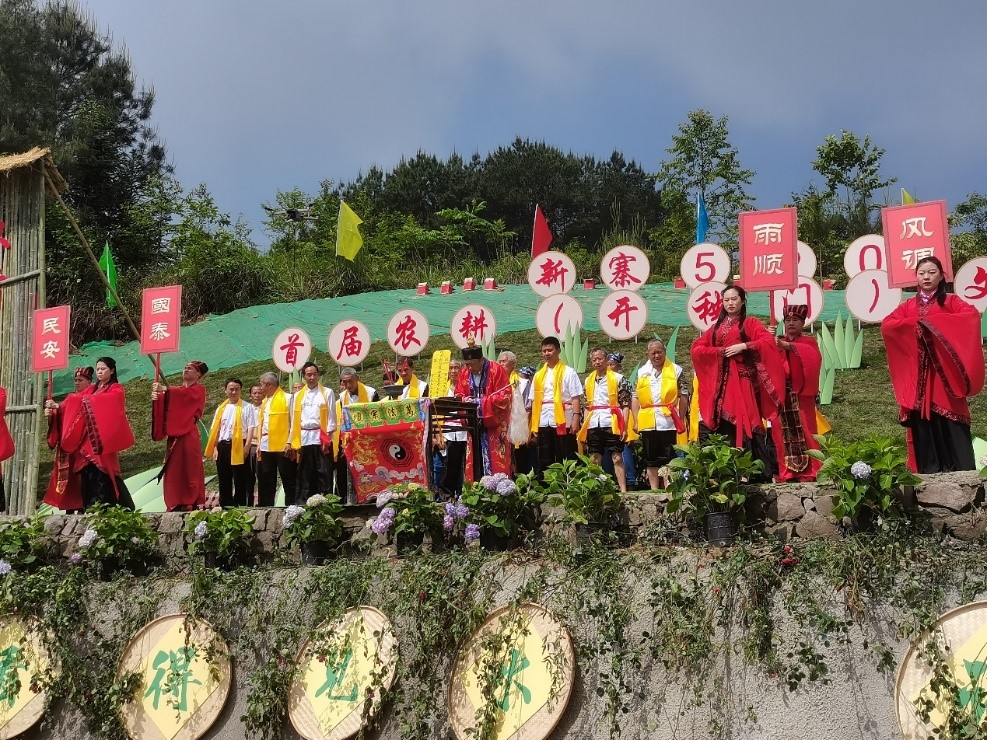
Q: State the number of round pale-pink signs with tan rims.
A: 15